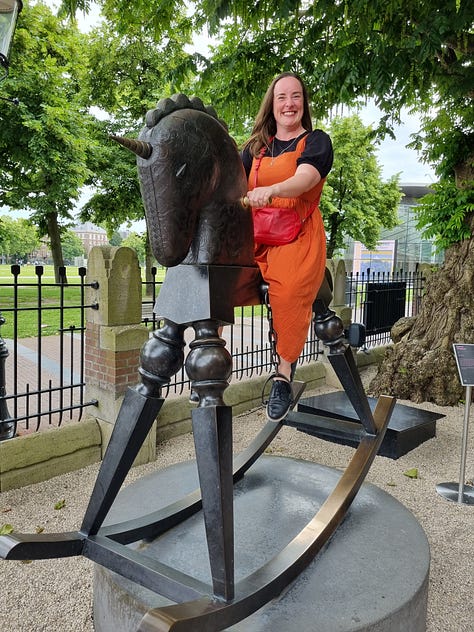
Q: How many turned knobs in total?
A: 3